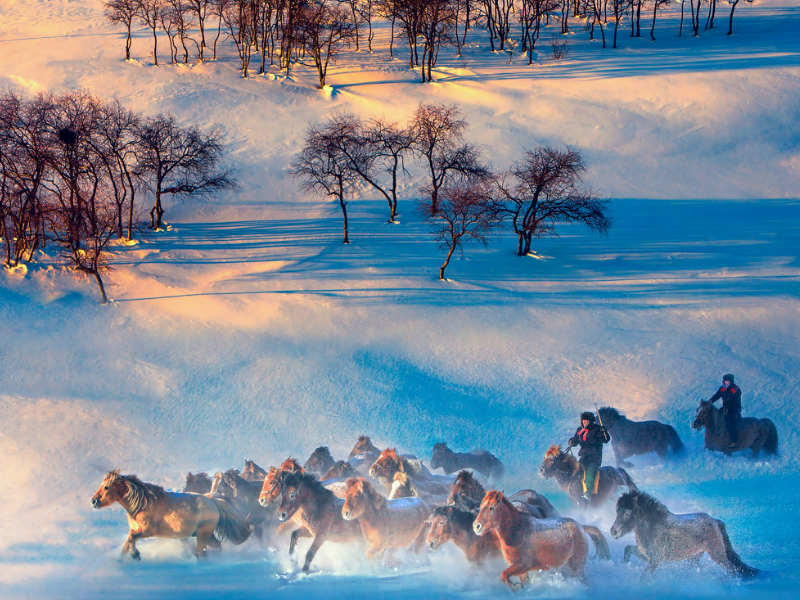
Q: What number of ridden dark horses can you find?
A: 2